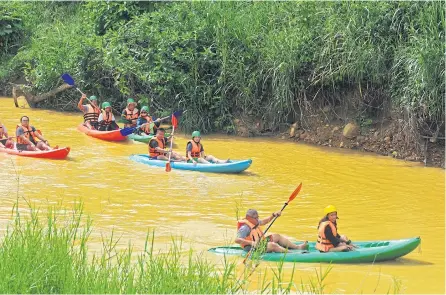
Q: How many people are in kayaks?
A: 10